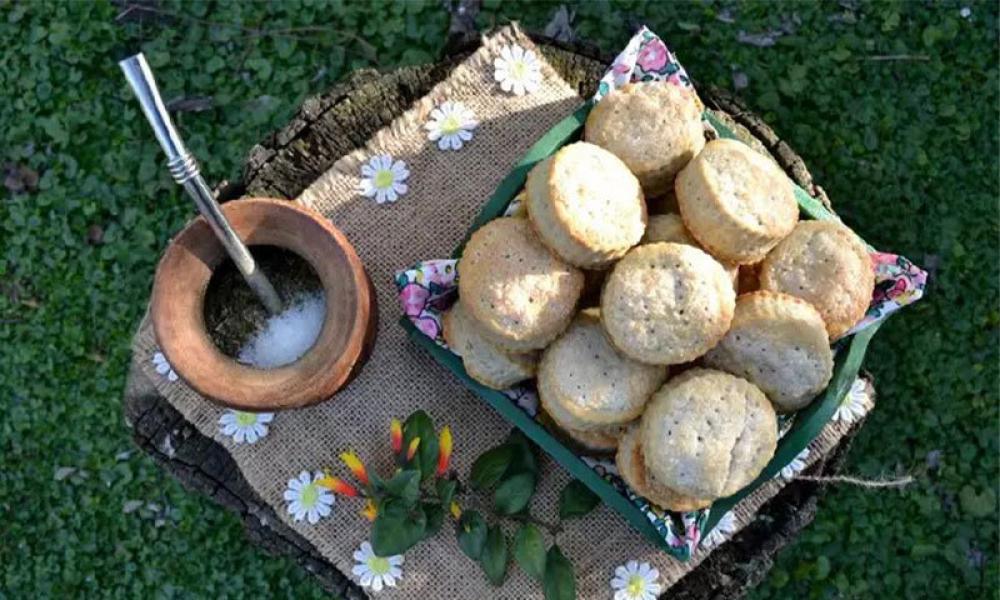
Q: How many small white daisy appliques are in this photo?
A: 11